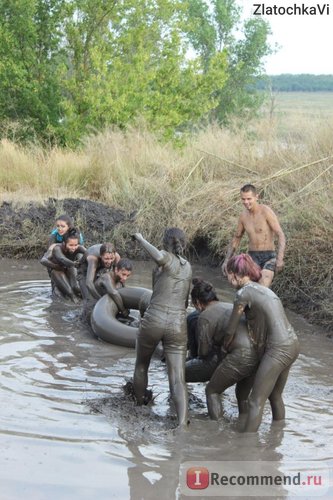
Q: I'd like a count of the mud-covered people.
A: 7